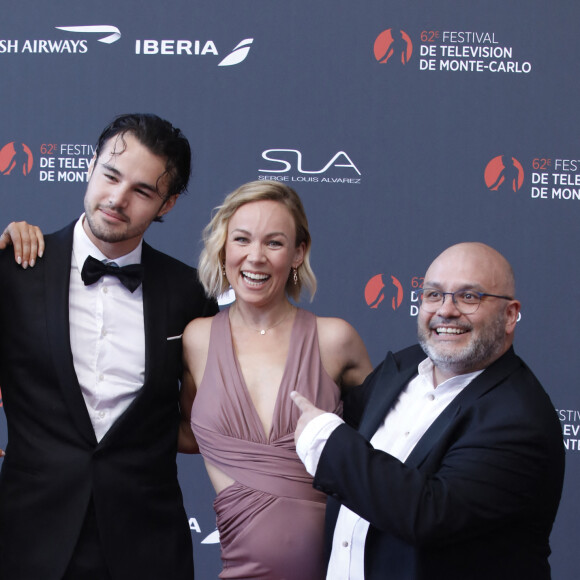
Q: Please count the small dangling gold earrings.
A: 2